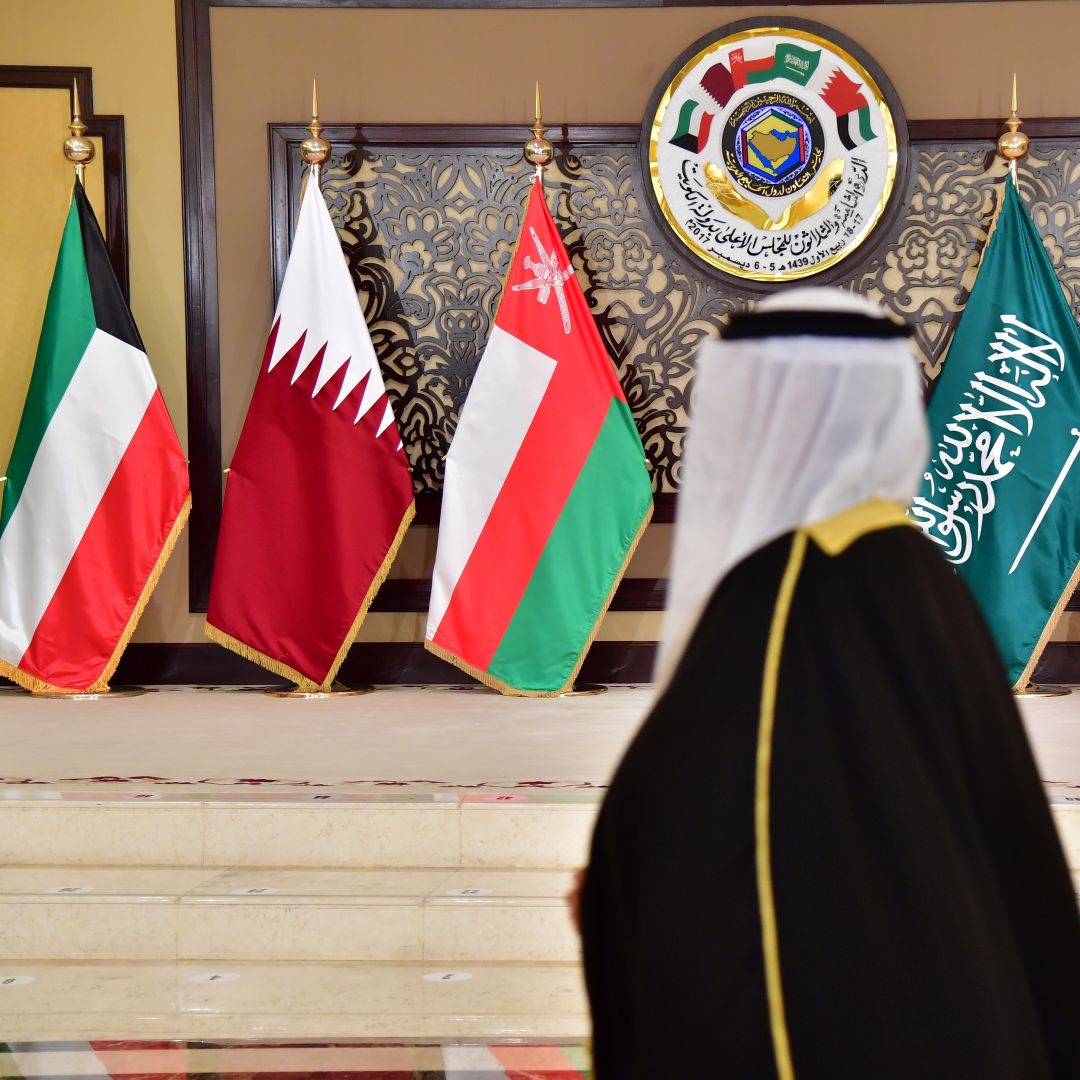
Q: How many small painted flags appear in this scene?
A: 6